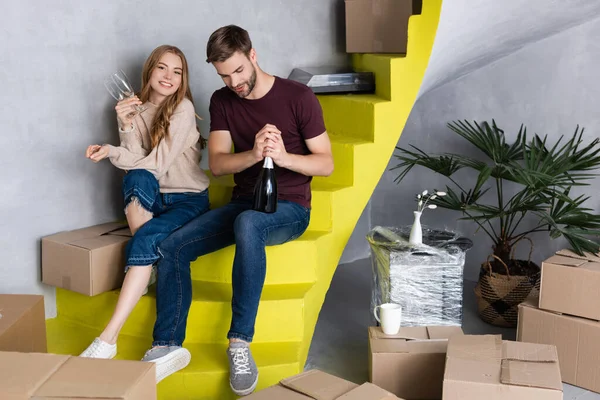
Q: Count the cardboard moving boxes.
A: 9